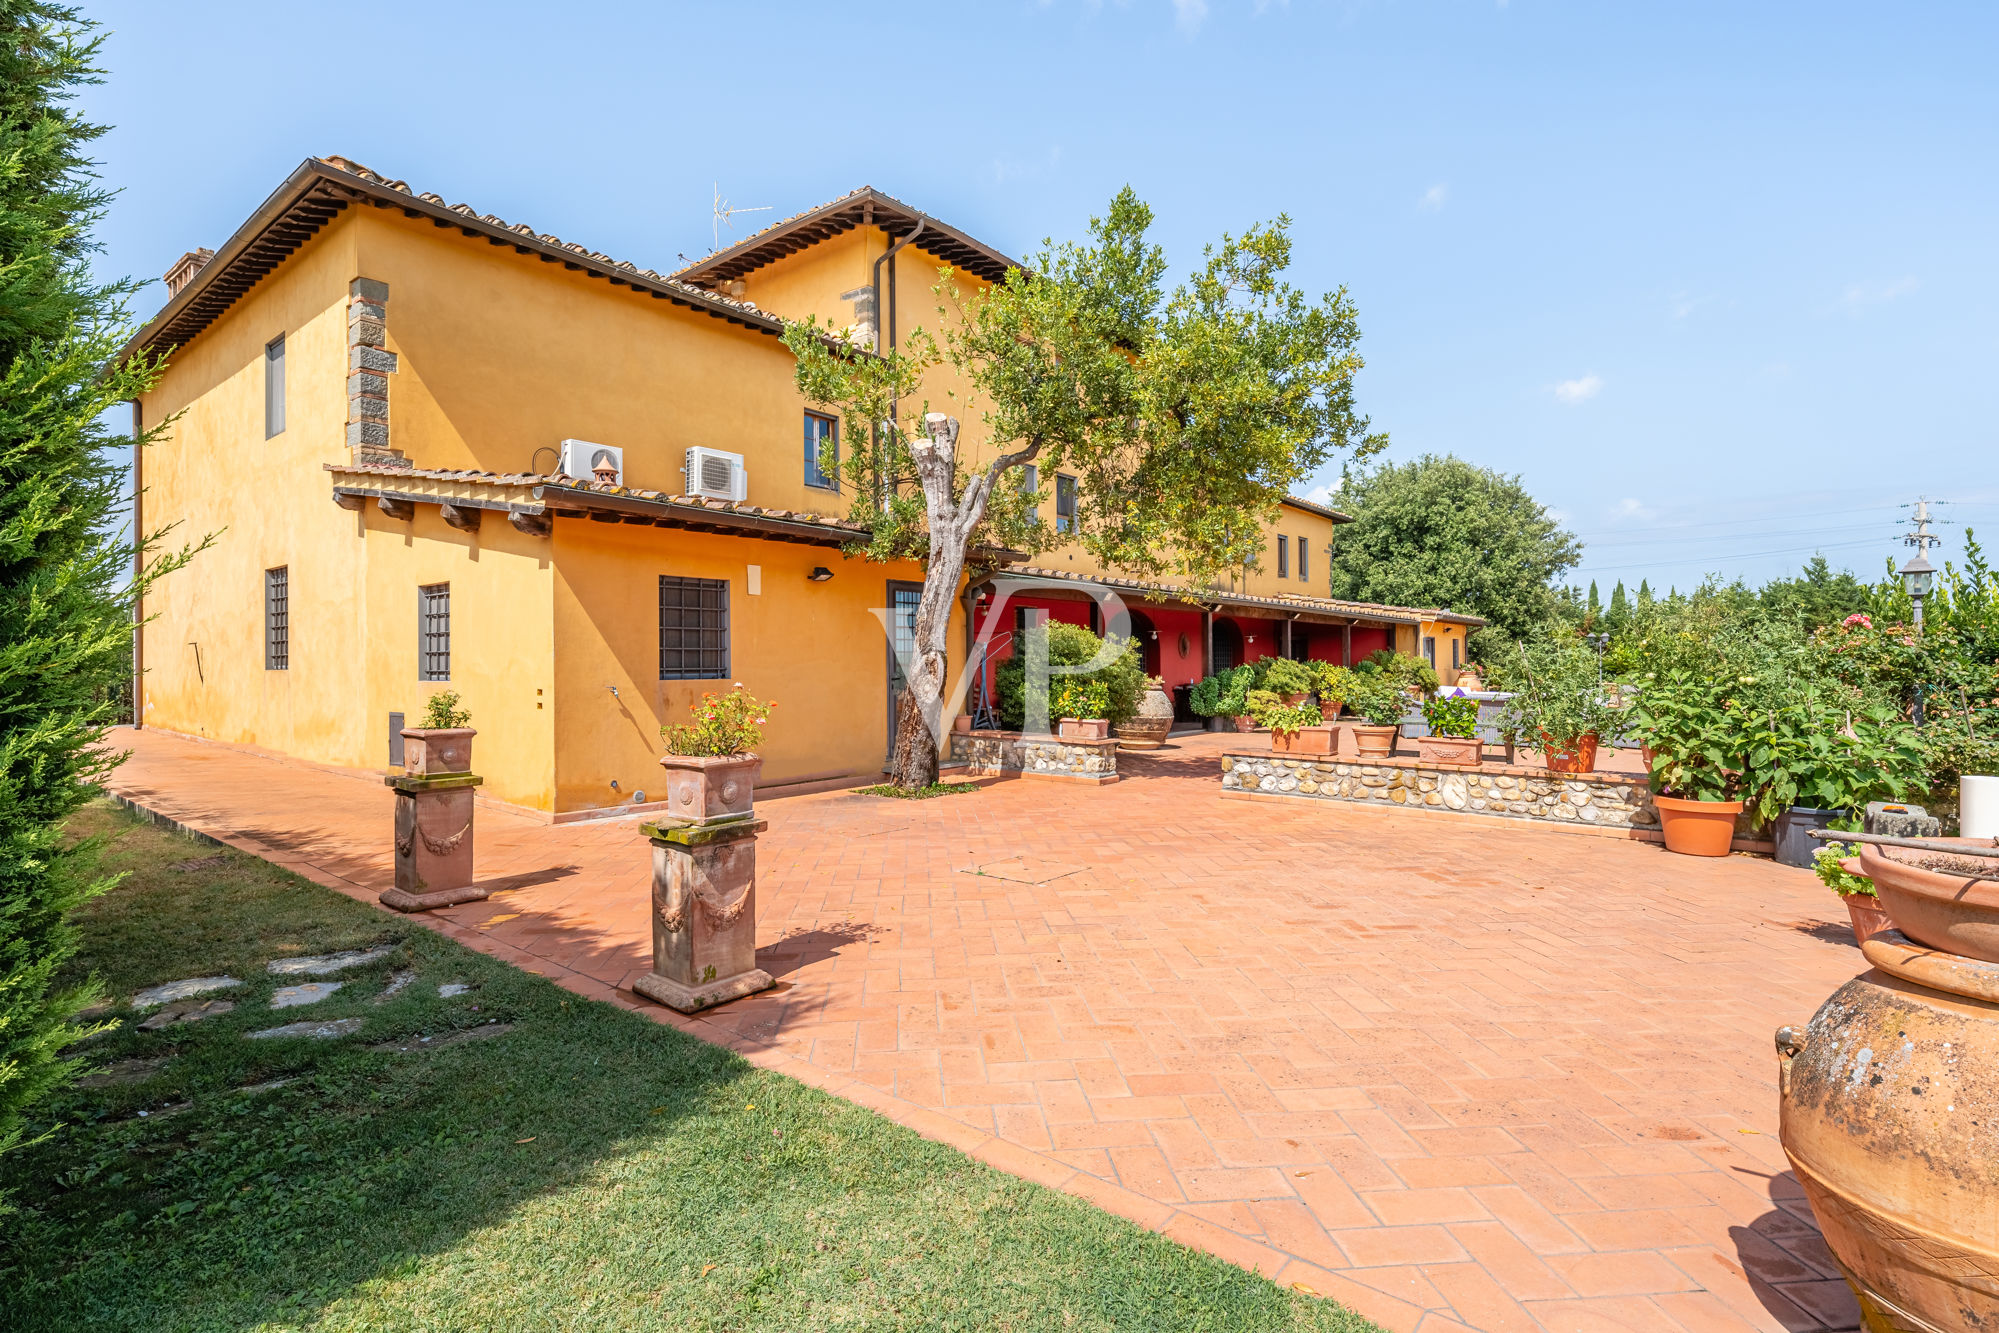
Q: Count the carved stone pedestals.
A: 2